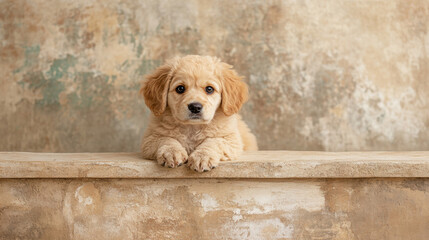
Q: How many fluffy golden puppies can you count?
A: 1